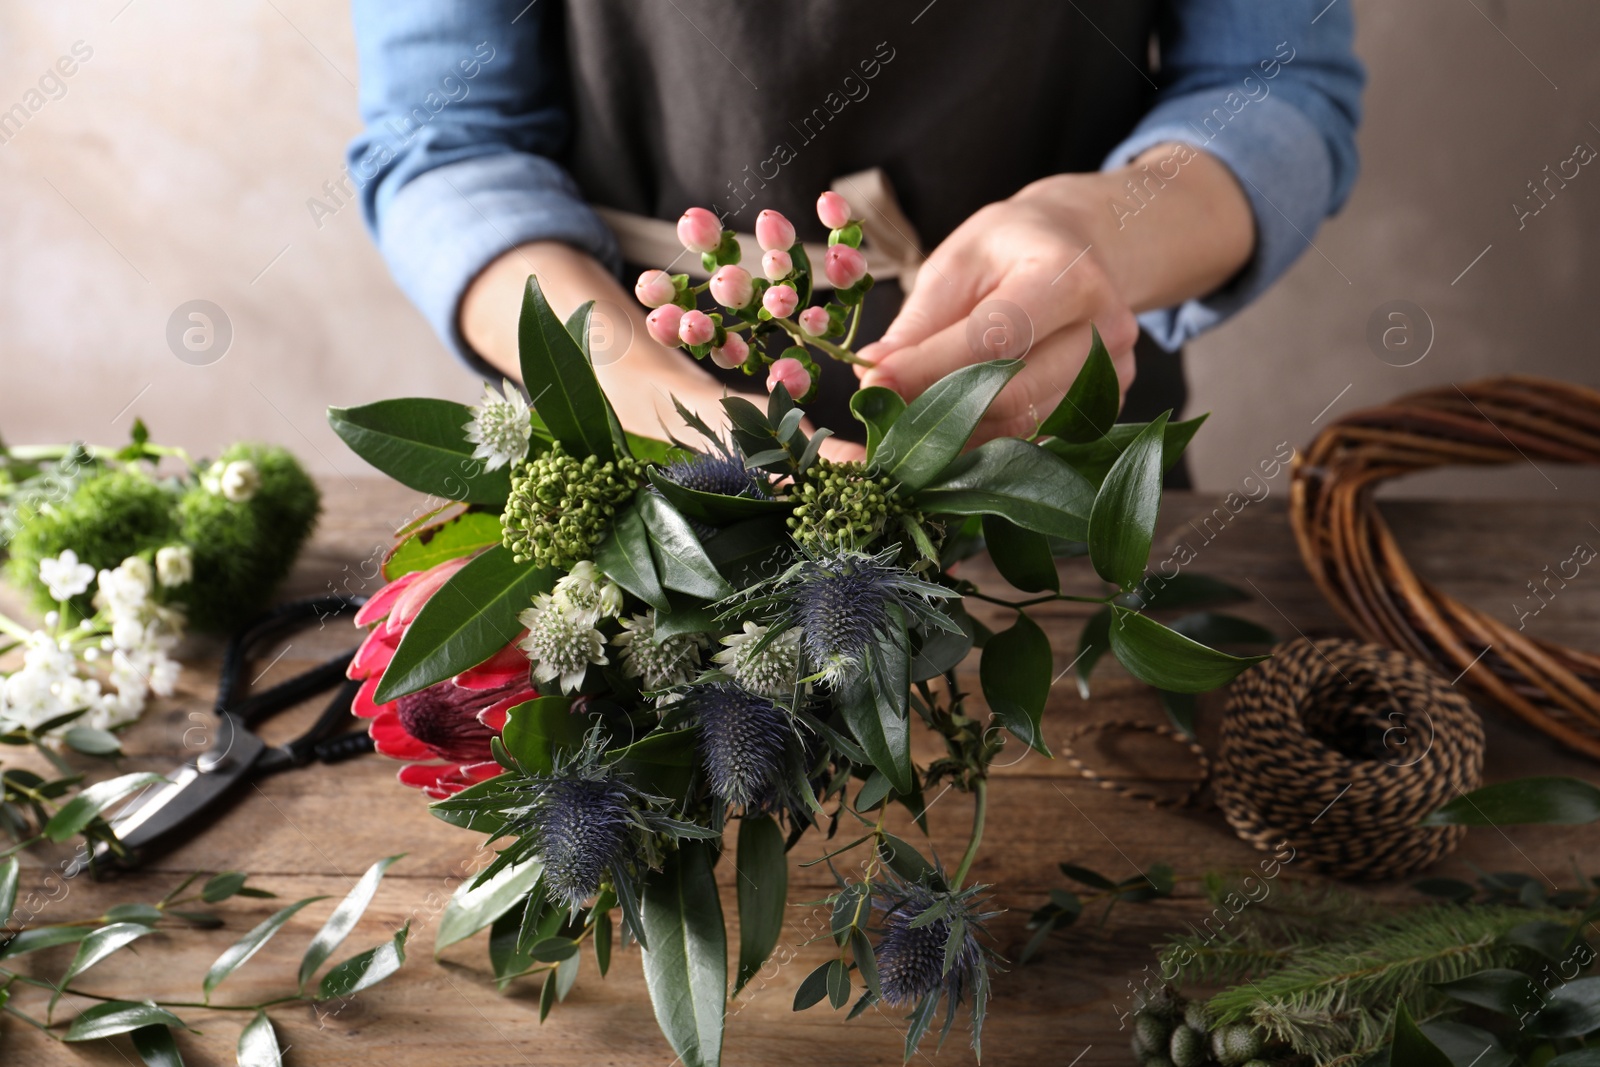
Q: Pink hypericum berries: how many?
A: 13